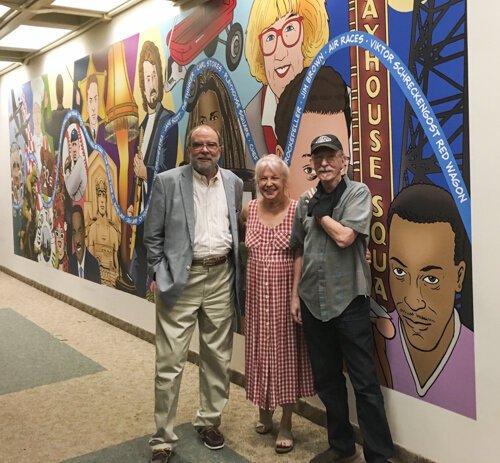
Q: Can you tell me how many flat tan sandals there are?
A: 2